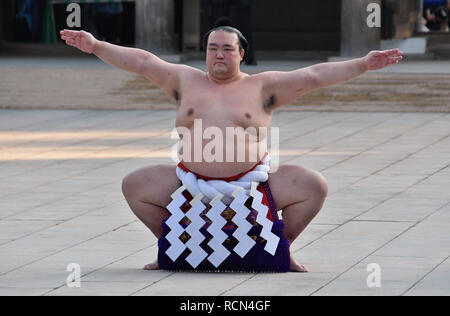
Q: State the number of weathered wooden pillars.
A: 2